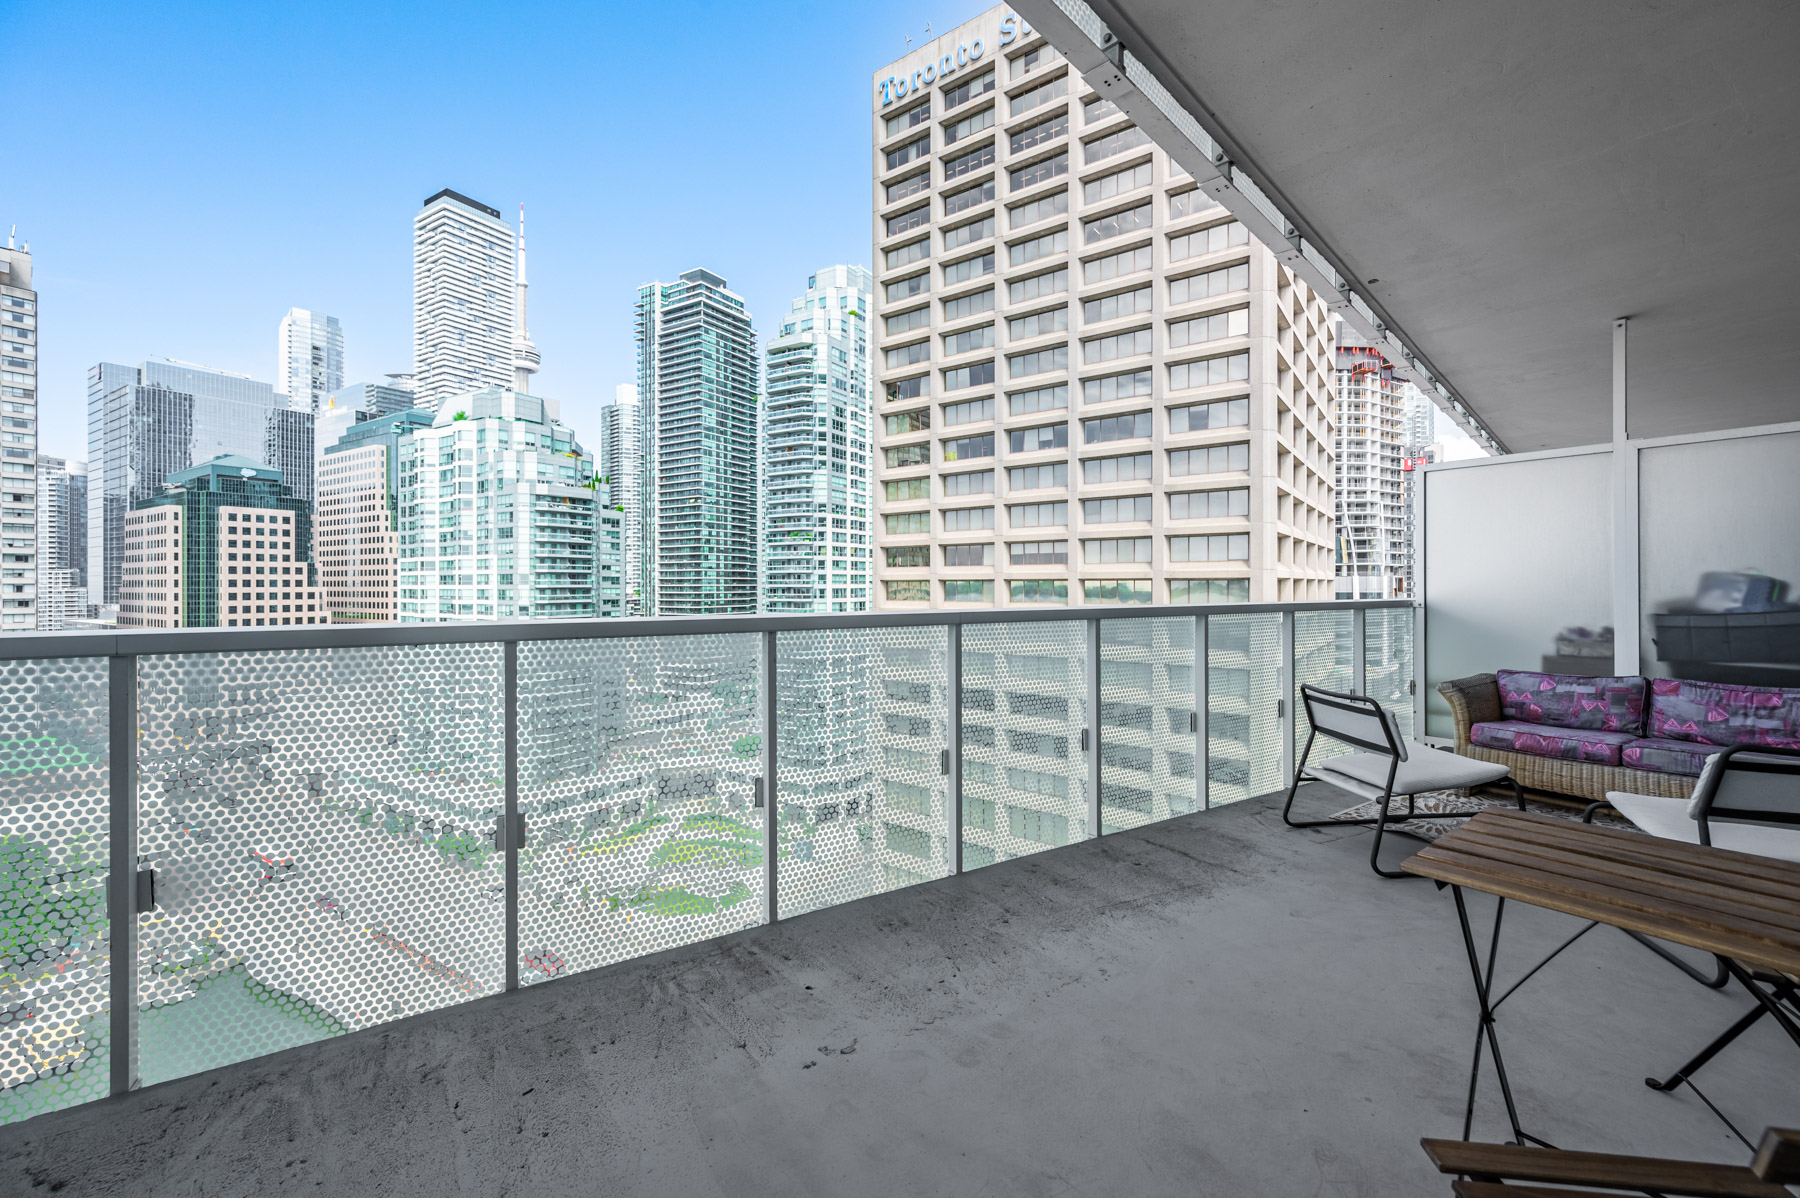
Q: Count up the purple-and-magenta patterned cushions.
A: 4